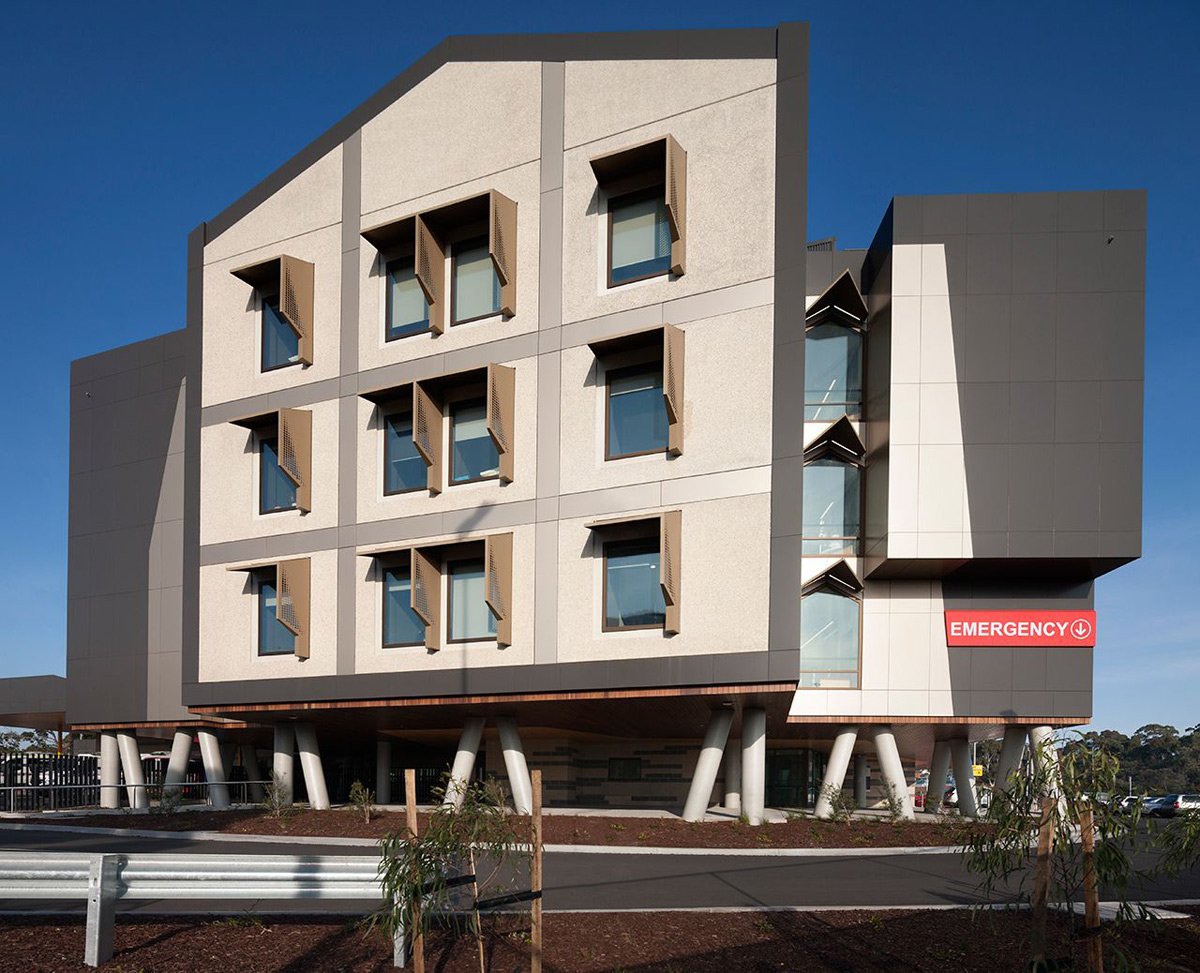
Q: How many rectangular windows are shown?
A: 12